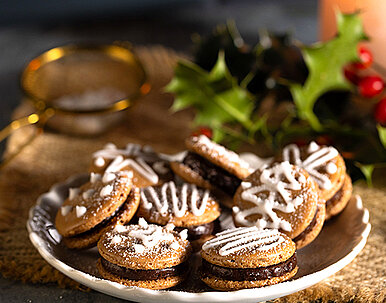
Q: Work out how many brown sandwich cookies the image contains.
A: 8